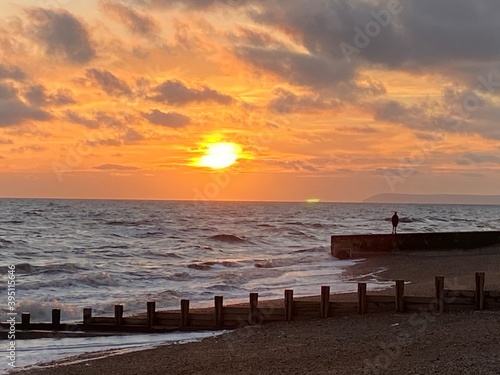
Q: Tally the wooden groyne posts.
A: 14